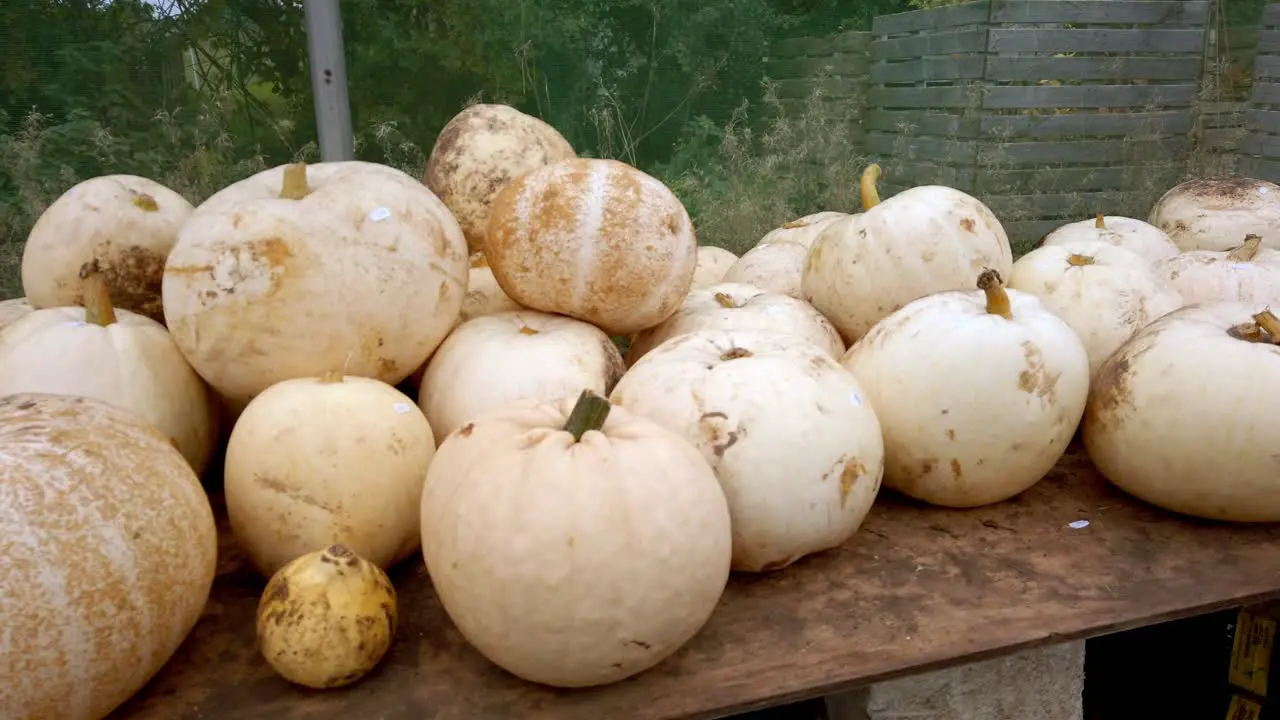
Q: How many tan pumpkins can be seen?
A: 2